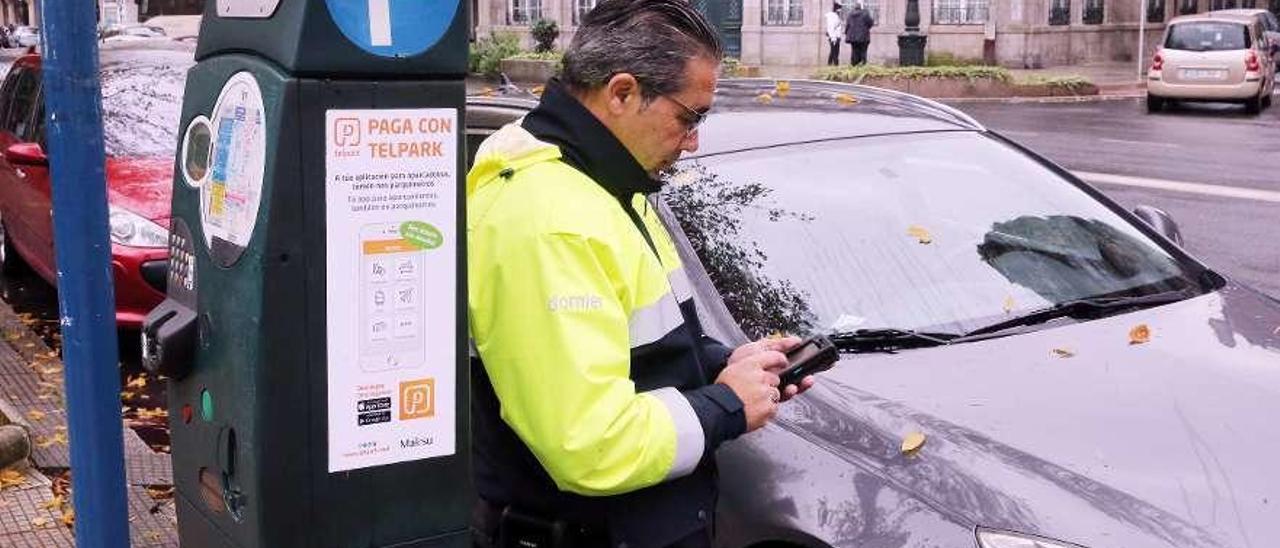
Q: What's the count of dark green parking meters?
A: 1